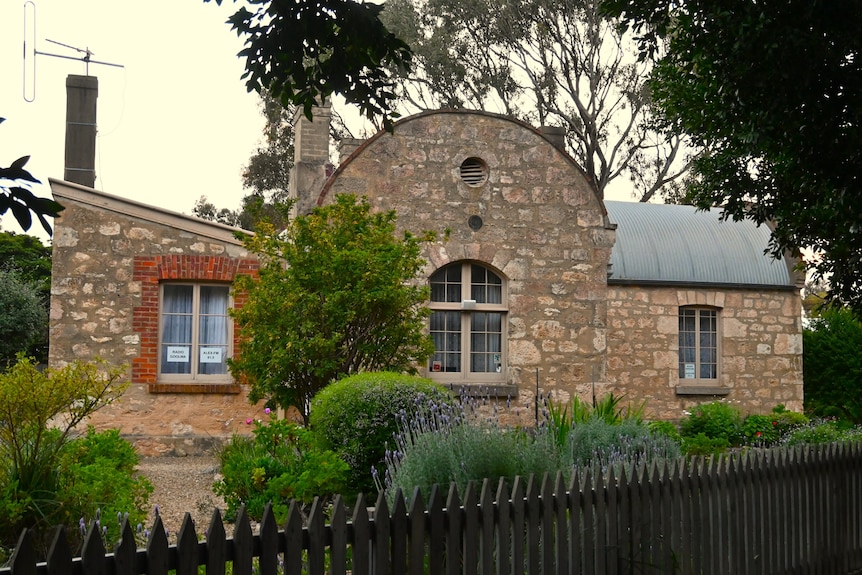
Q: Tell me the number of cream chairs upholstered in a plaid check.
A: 0